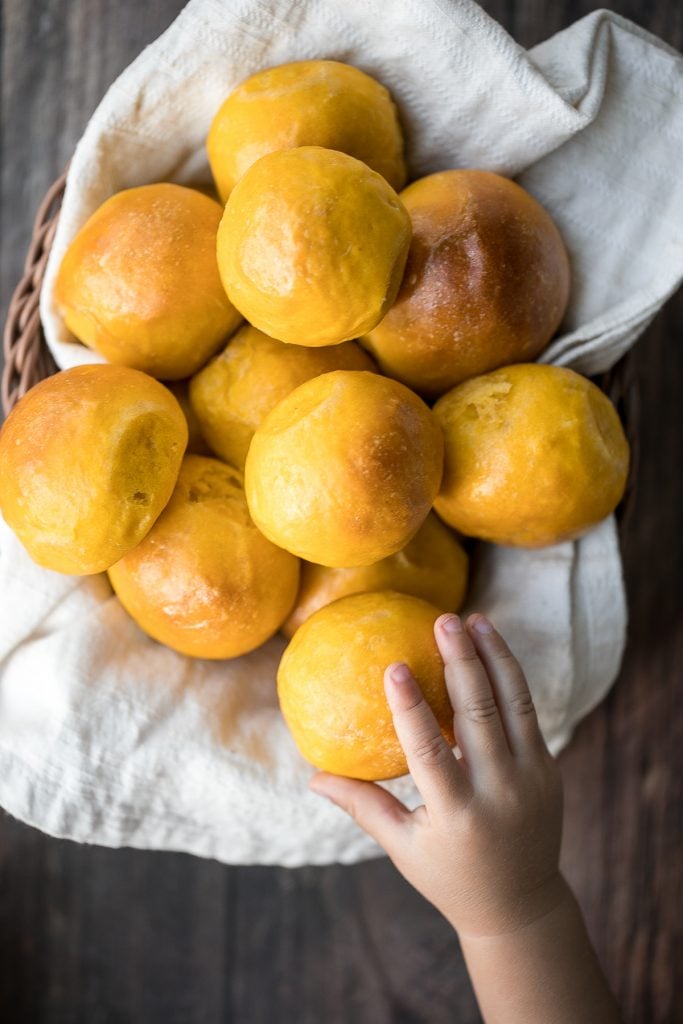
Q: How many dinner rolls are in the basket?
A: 11